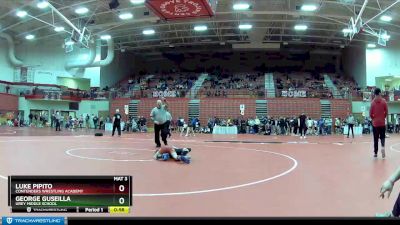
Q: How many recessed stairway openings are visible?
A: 4